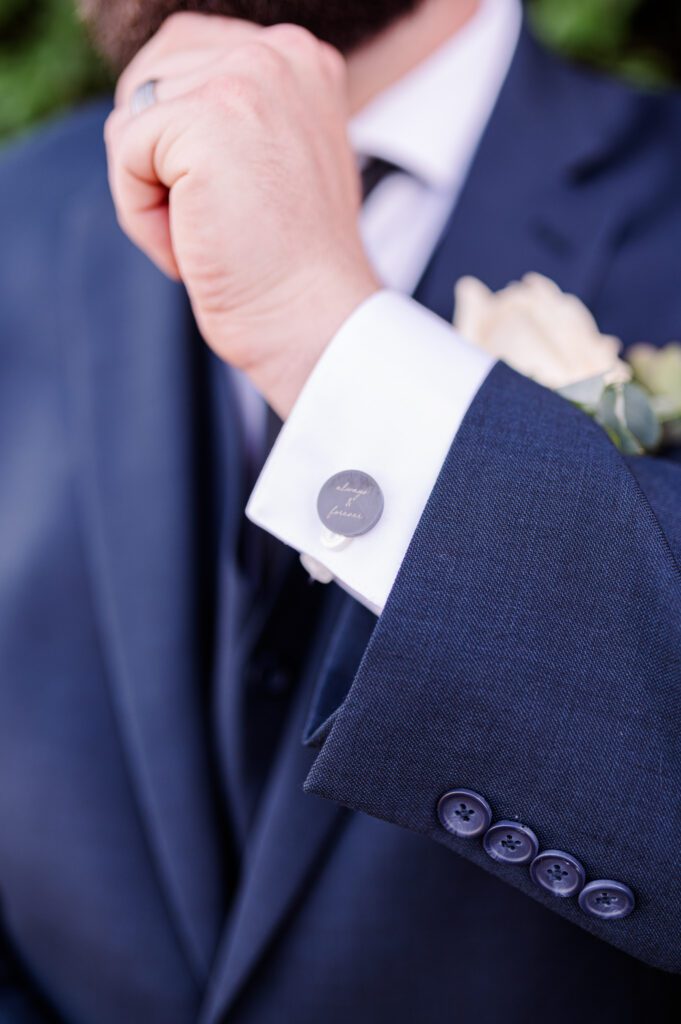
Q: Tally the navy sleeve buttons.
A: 4